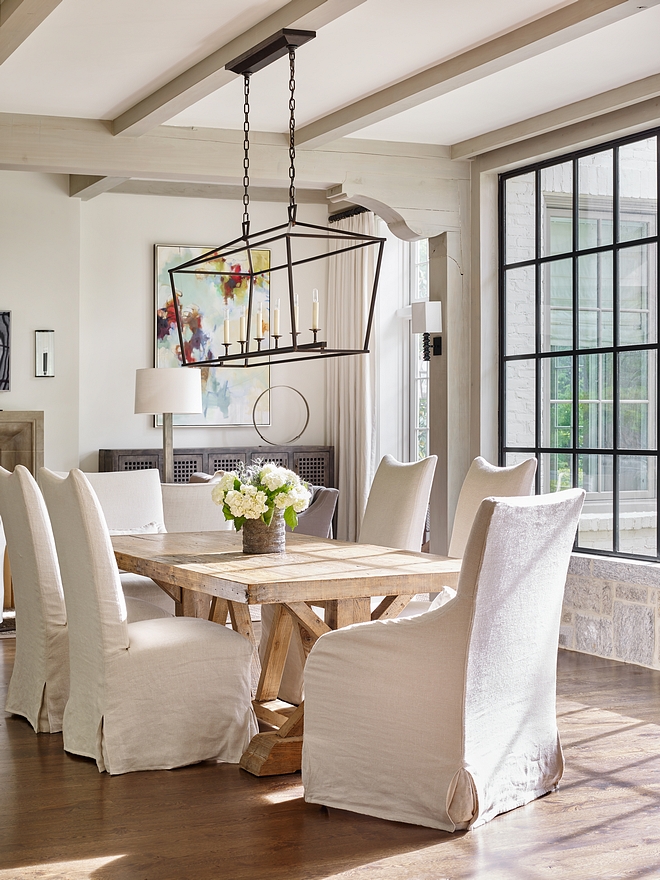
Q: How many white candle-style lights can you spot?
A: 6